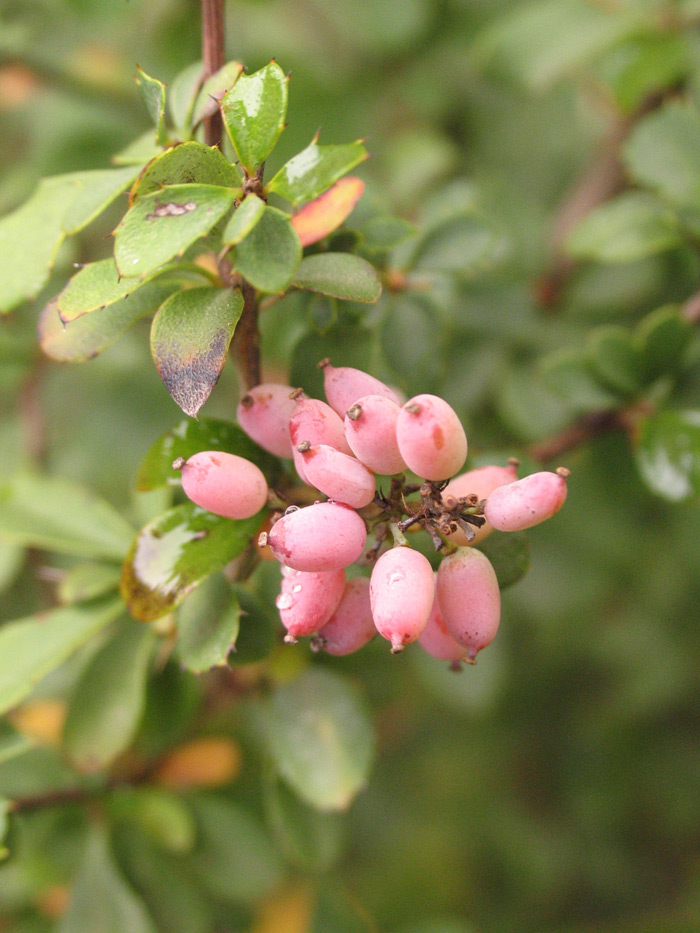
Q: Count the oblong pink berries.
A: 15